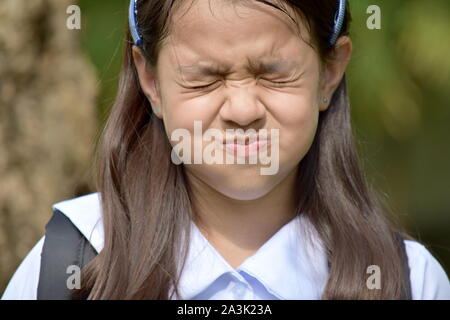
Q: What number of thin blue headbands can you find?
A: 1